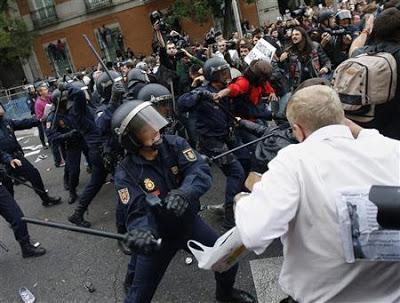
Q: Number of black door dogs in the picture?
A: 0